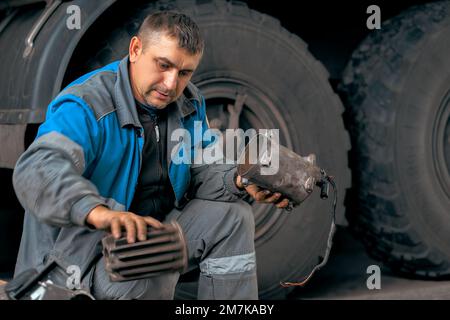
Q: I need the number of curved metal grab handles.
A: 1